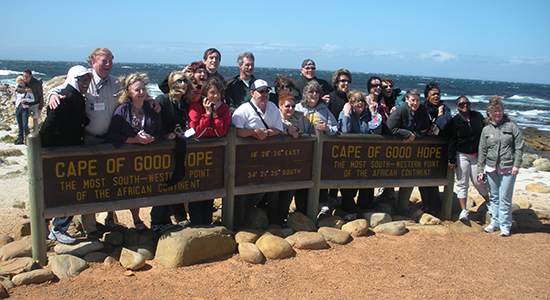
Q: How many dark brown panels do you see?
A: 3